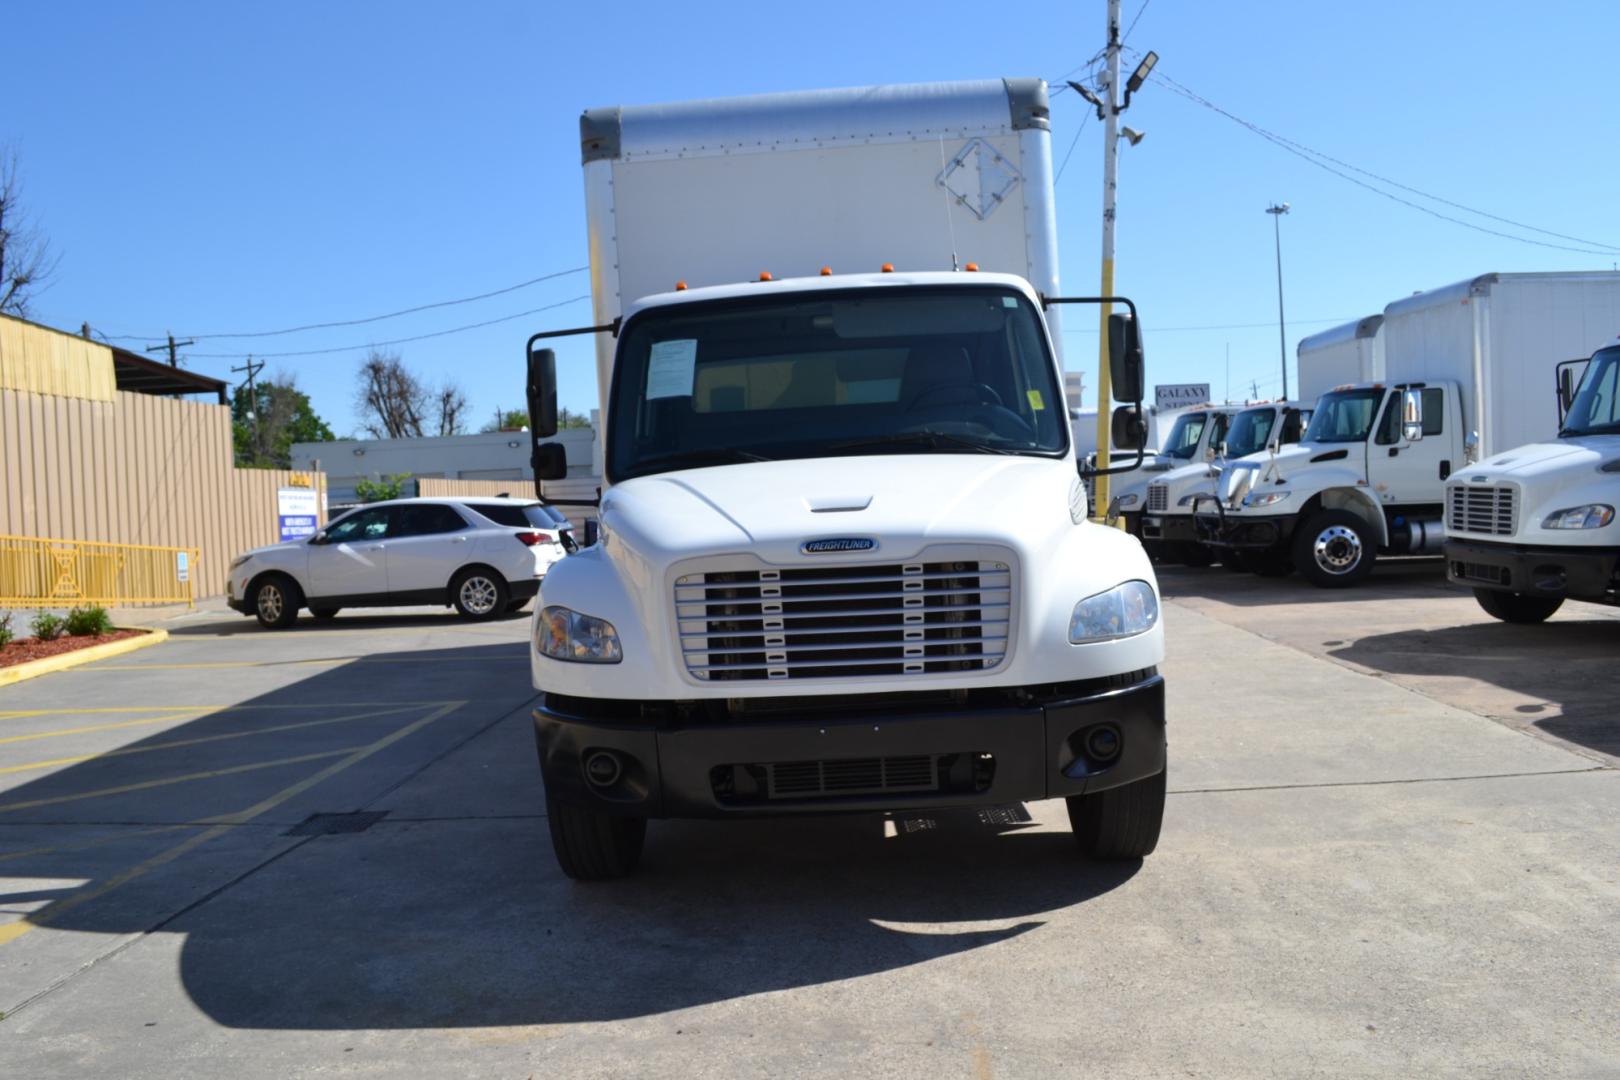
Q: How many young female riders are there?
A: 0